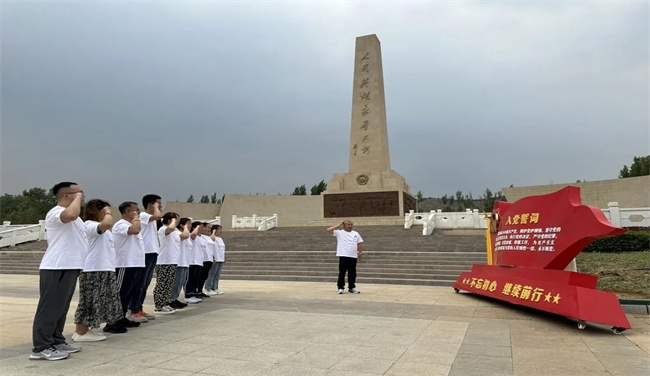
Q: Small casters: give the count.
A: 3